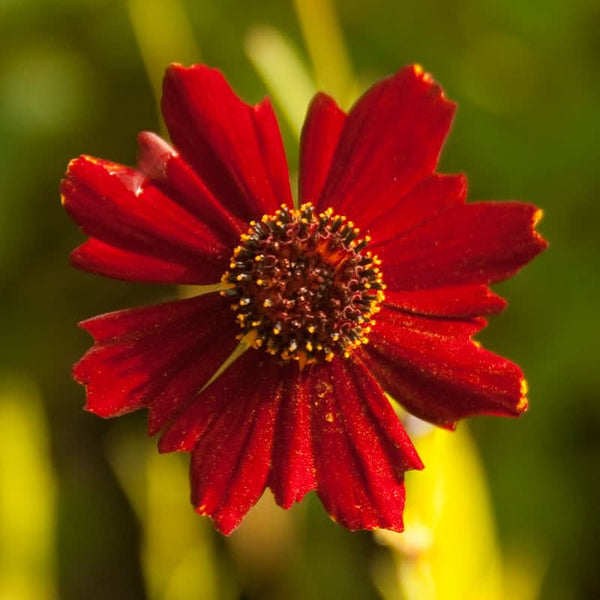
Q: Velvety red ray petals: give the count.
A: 8